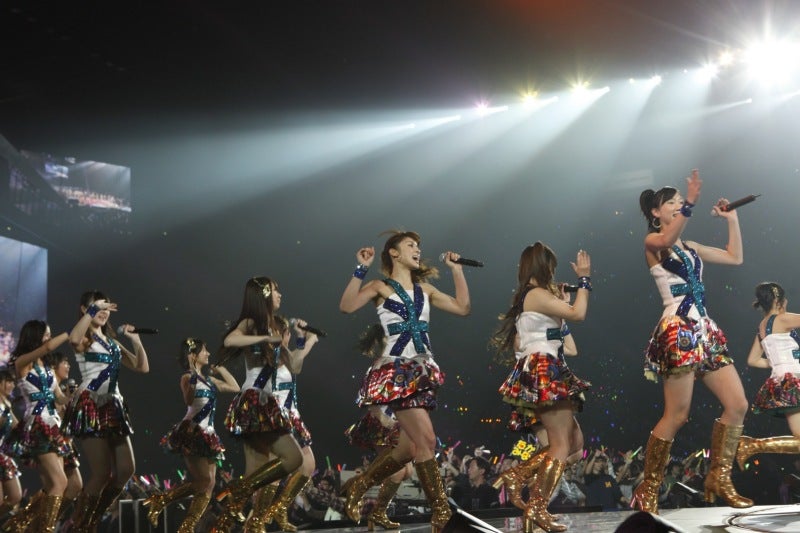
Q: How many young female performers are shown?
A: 13